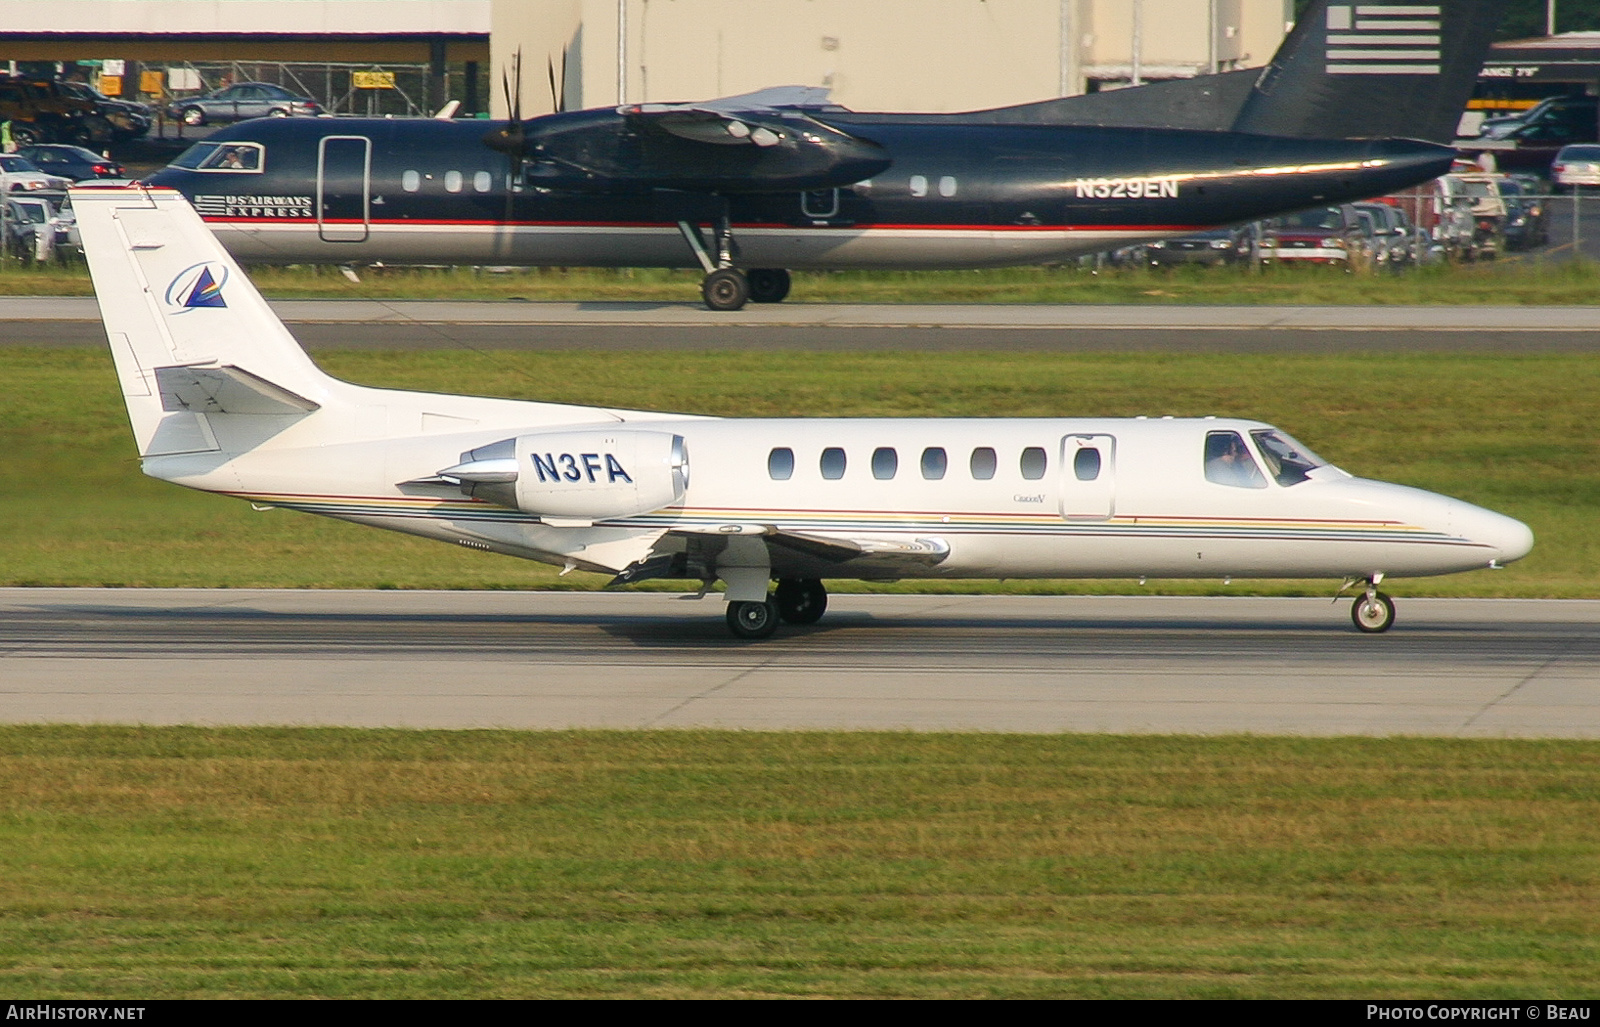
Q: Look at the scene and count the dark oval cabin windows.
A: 7